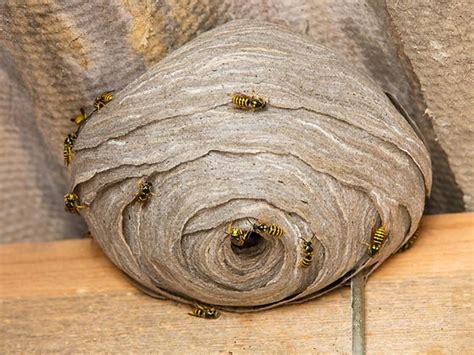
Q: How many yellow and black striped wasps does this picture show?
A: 12